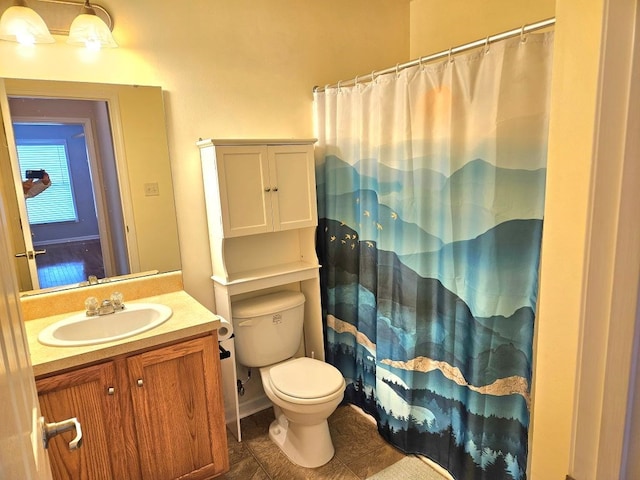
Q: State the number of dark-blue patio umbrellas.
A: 0